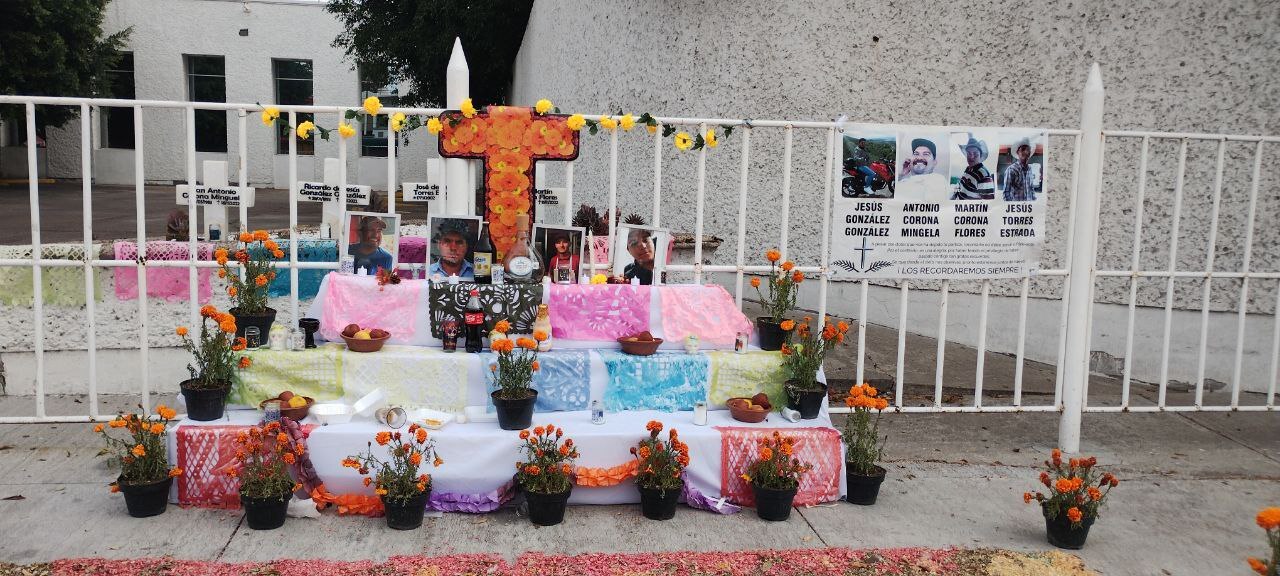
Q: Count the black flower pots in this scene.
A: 13